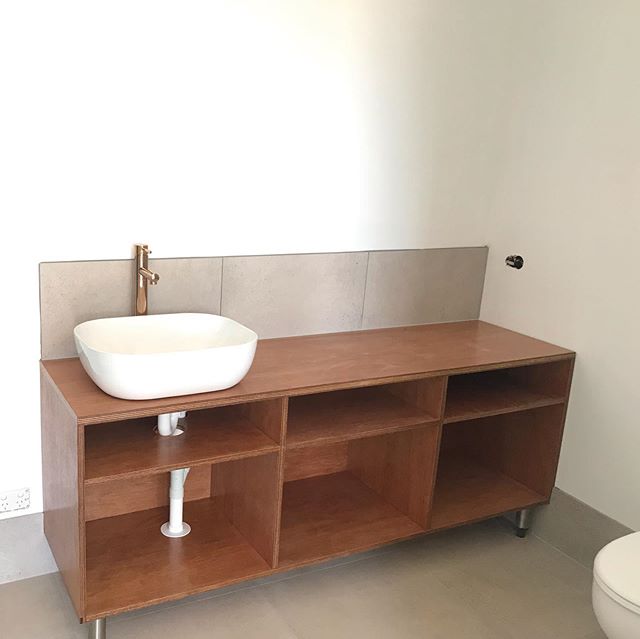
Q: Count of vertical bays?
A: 3